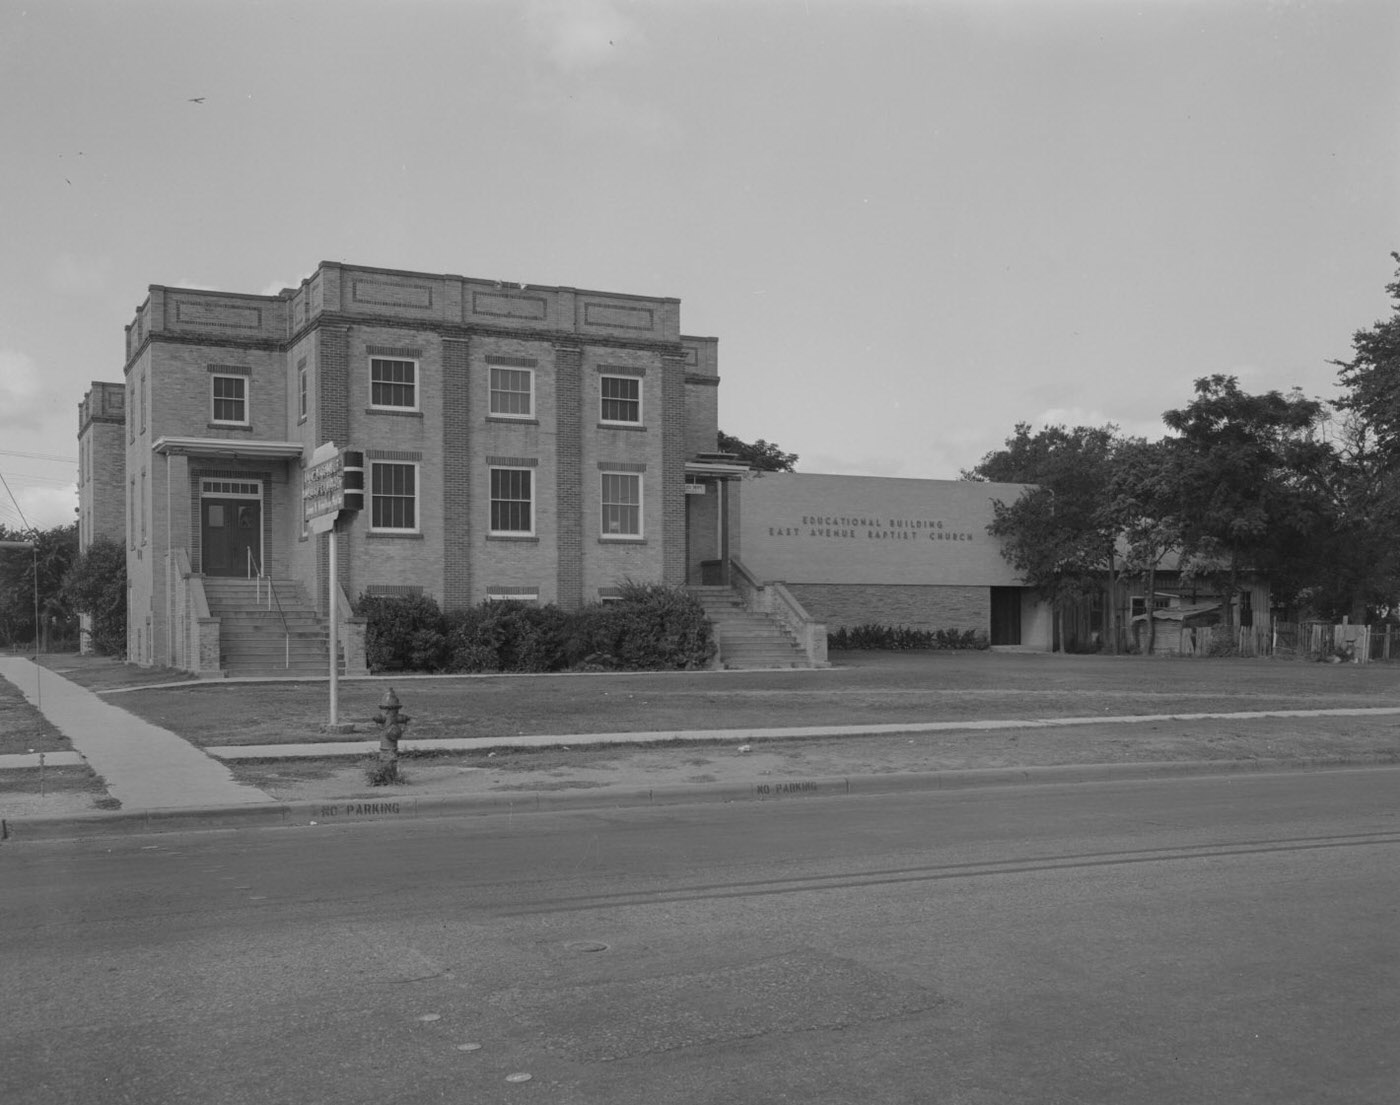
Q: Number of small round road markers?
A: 3